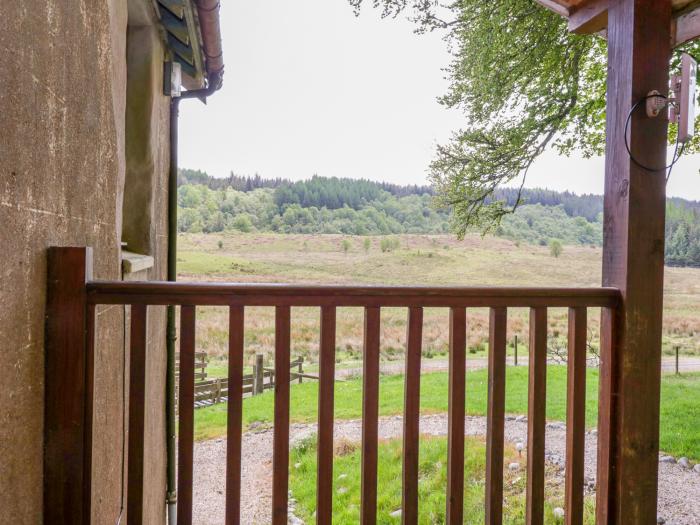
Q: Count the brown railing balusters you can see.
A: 11